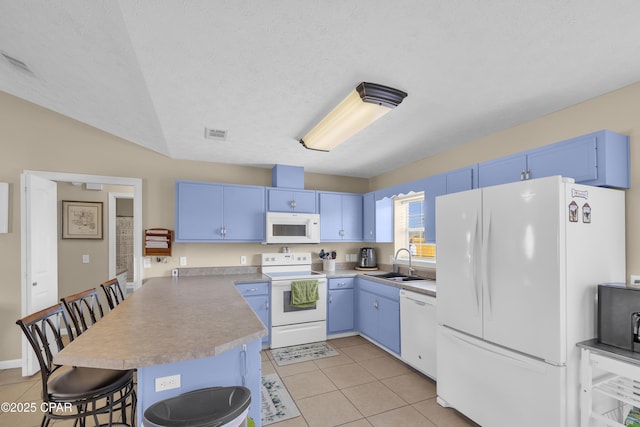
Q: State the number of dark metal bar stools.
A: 3